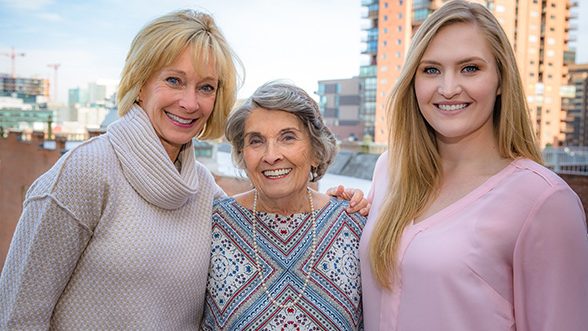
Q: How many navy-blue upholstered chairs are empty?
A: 0